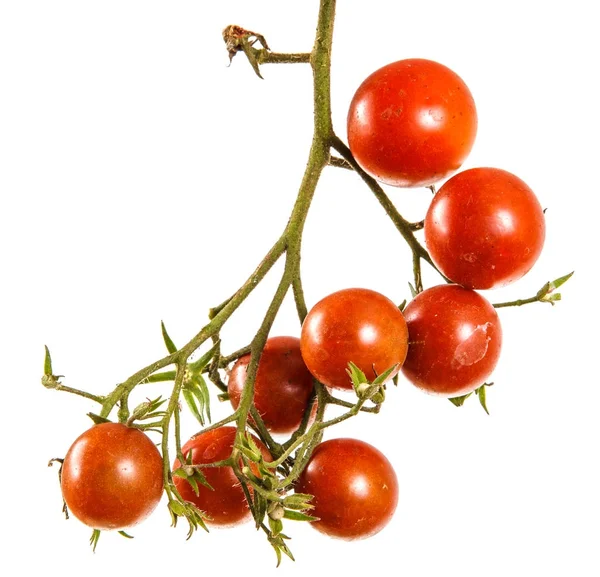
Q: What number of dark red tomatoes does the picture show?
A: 8